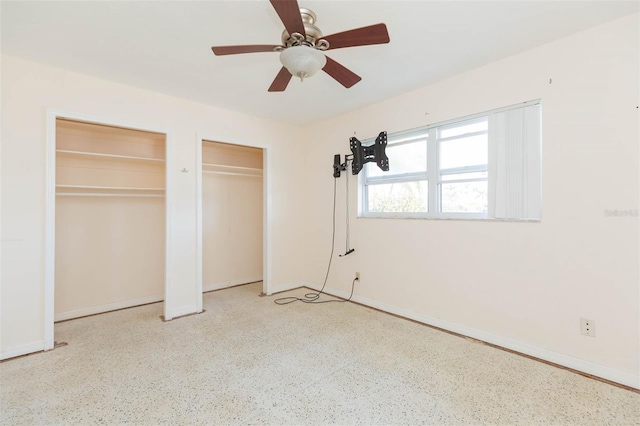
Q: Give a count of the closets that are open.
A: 2